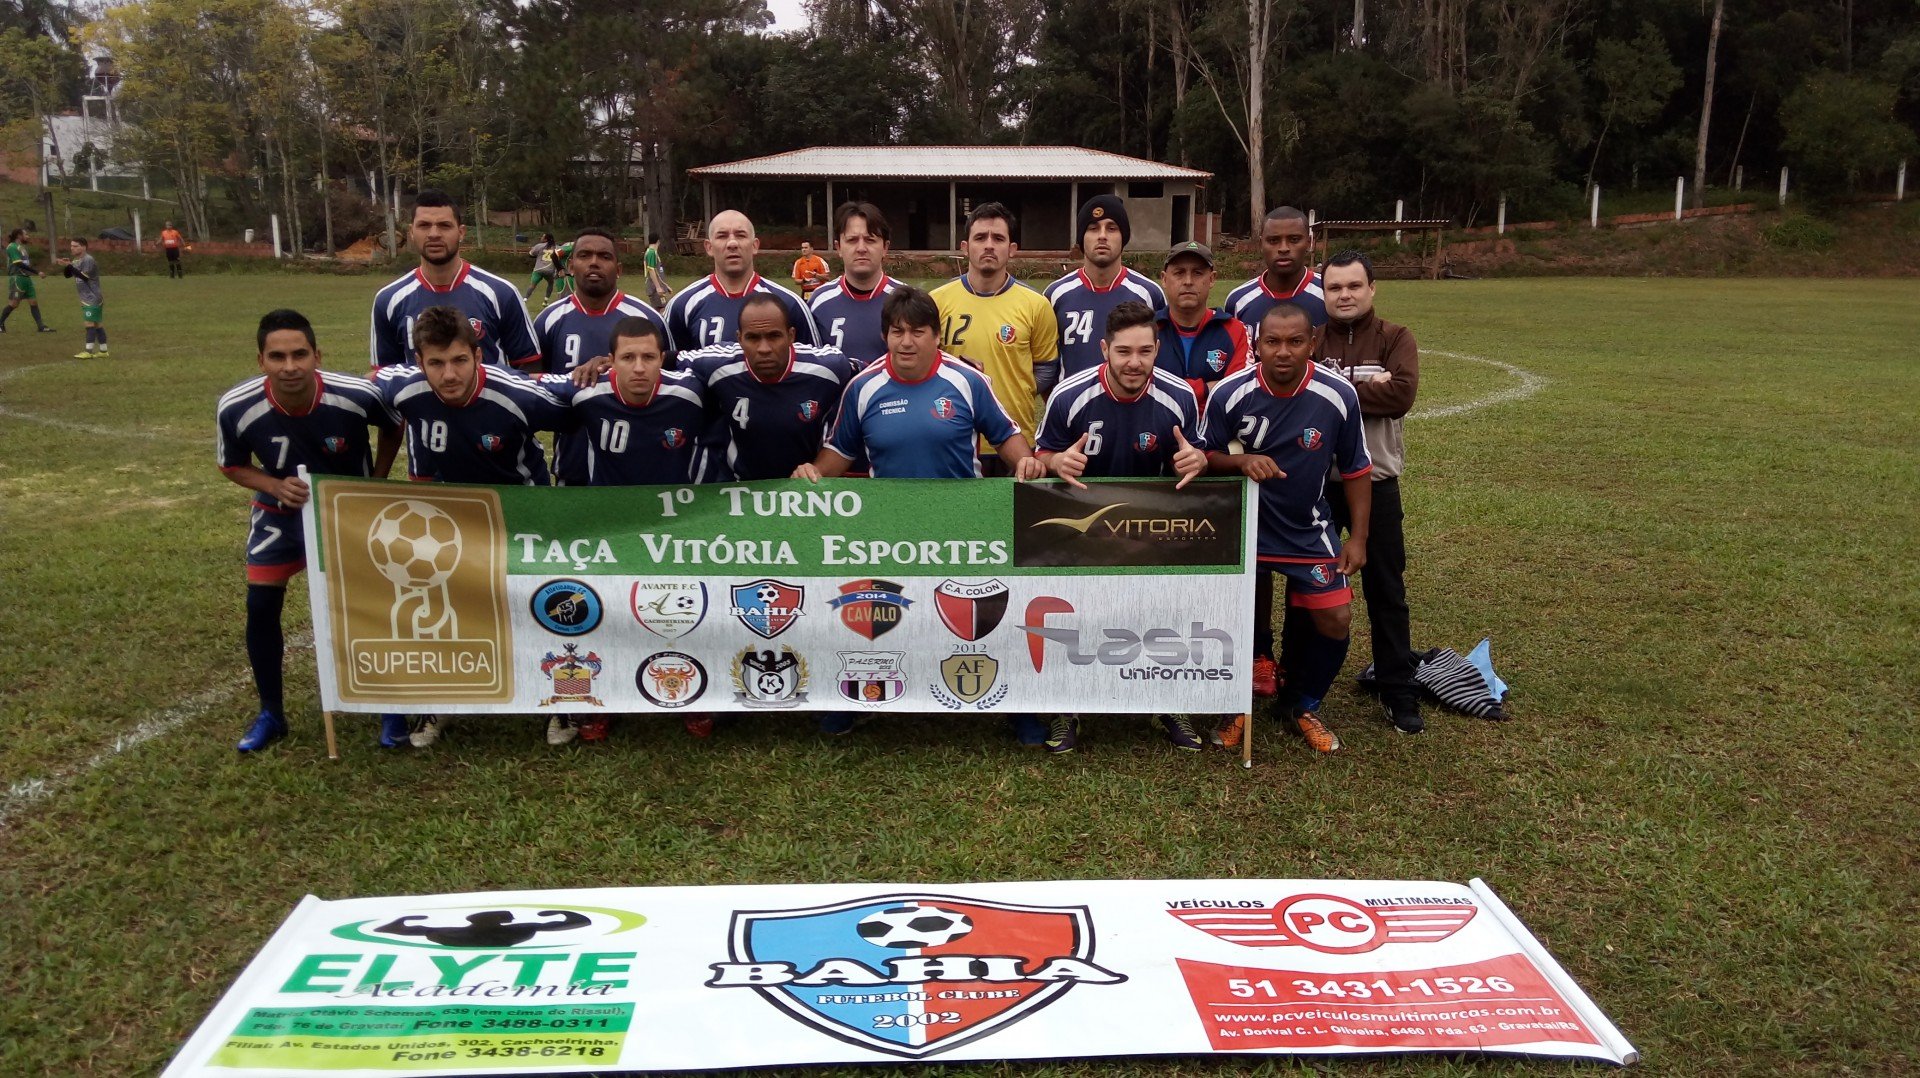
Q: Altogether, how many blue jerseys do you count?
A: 13